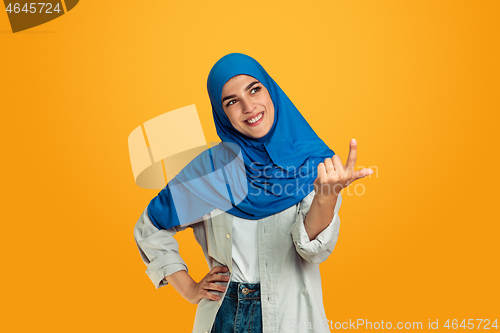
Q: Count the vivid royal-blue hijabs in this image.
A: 1